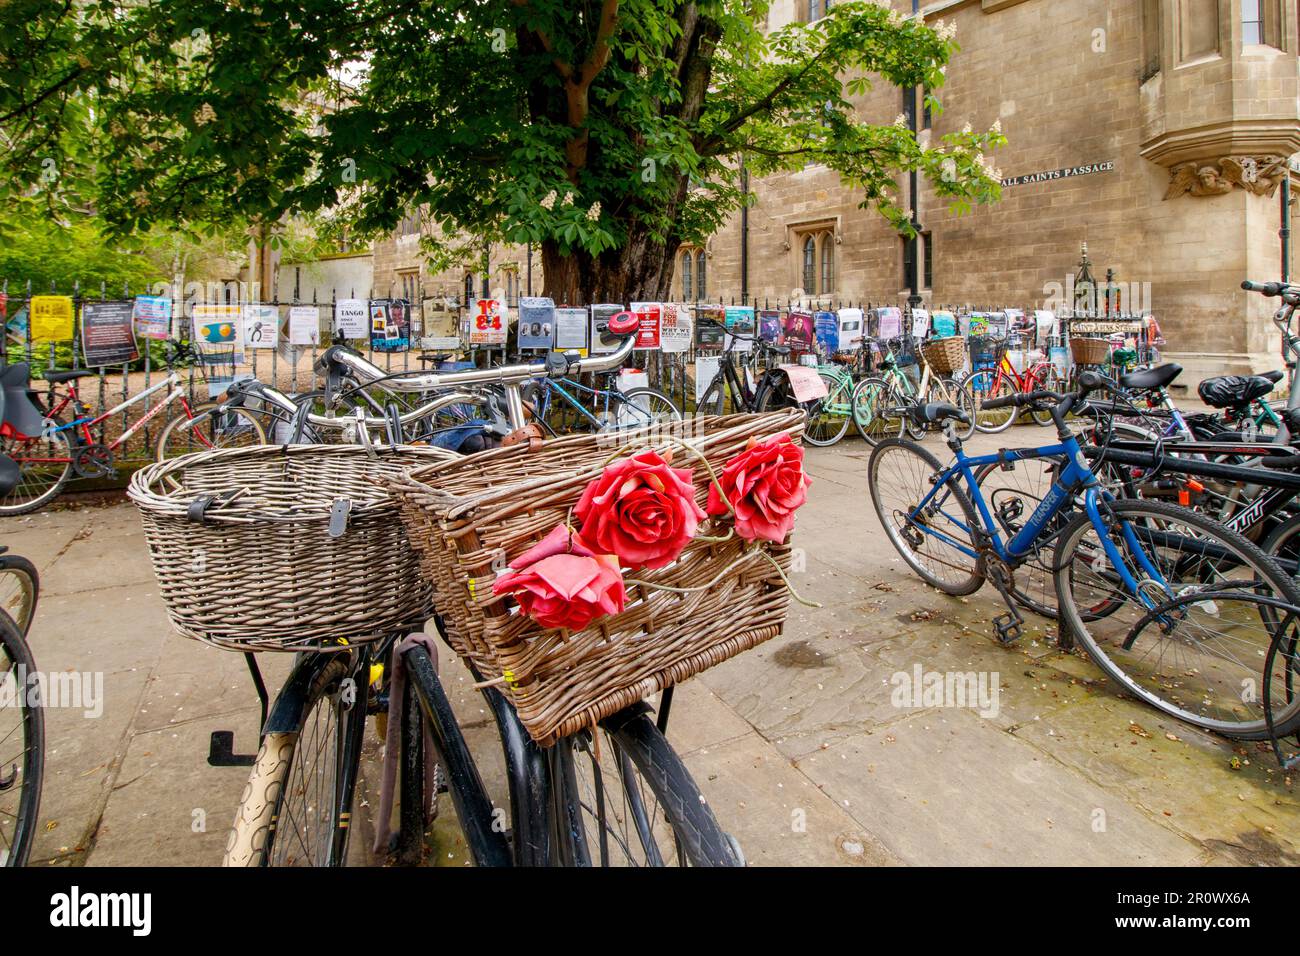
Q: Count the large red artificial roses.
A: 3